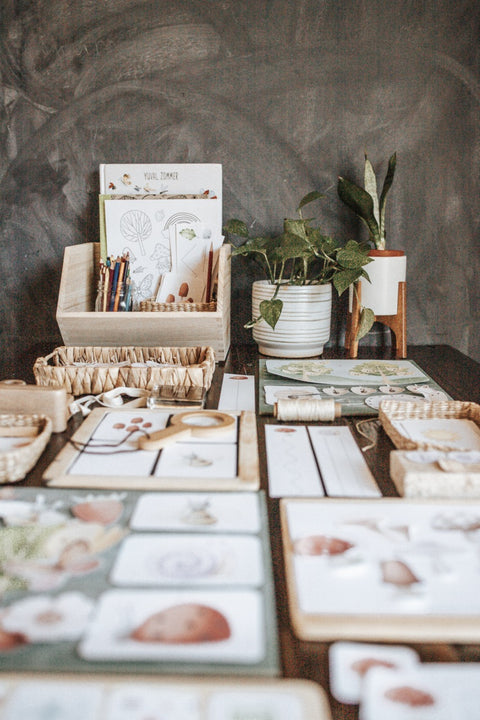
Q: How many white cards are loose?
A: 5